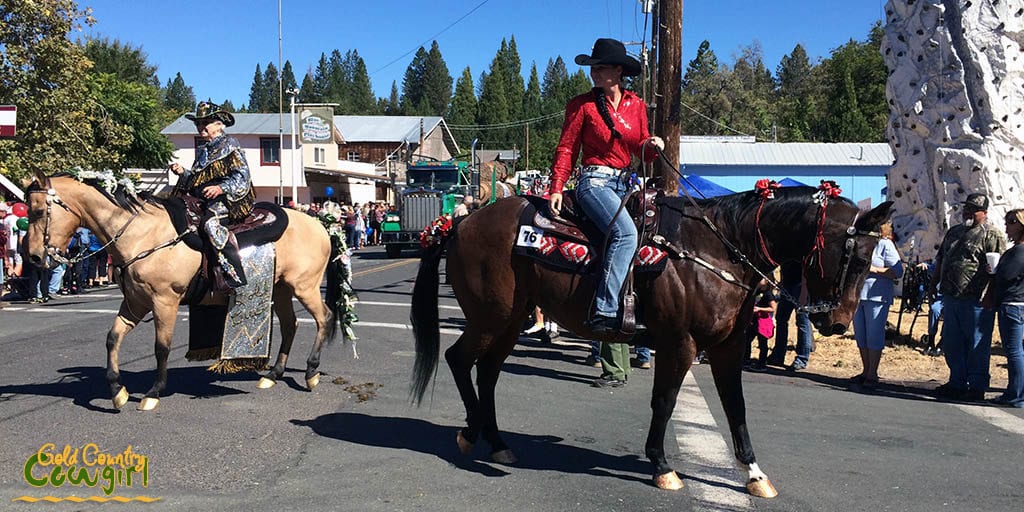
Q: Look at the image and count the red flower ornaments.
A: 3